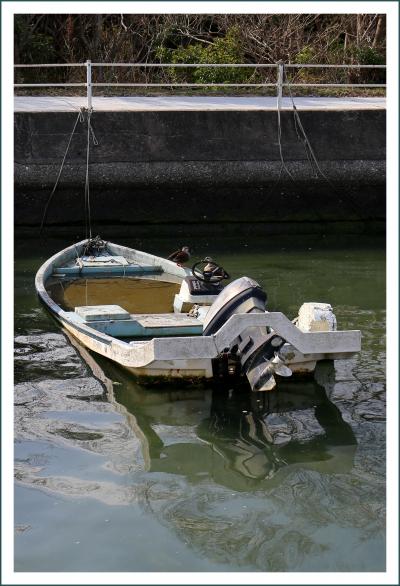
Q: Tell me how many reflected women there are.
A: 0